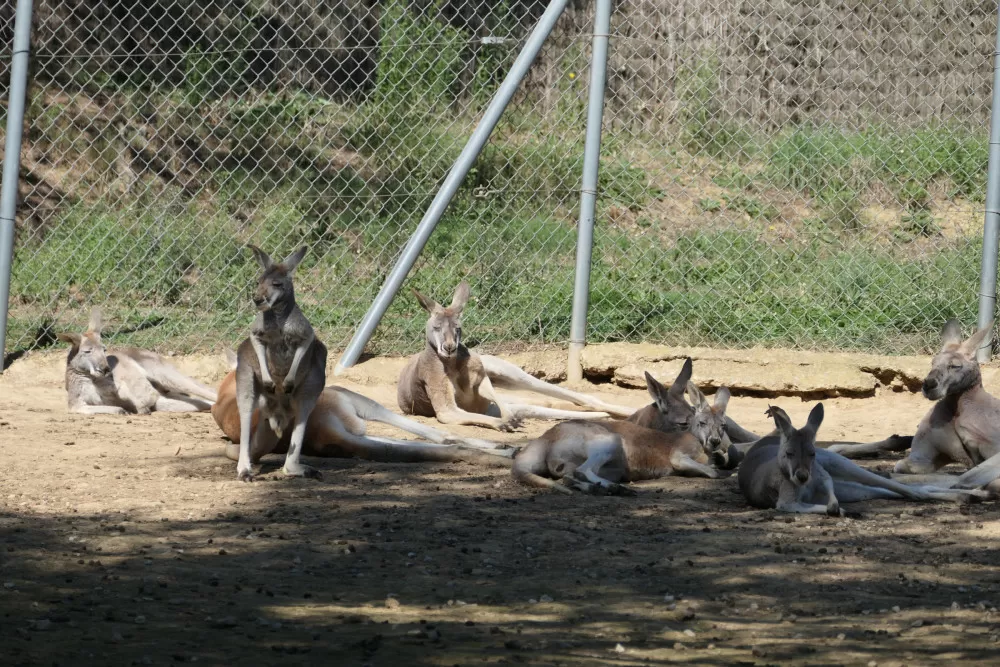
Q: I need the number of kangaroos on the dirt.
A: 8